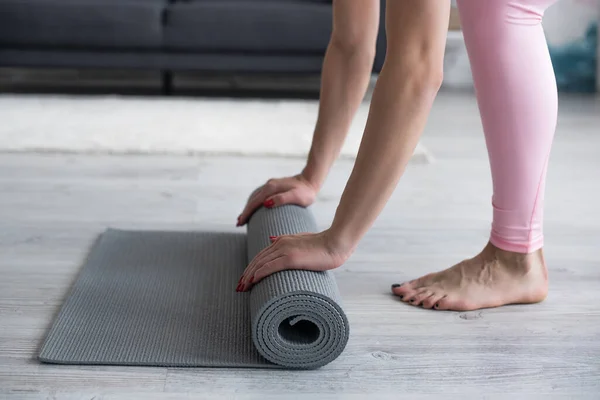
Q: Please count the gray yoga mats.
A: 1